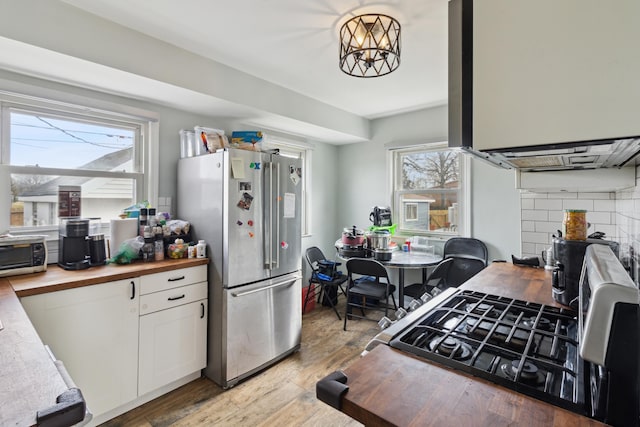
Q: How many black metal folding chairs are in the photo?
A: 4